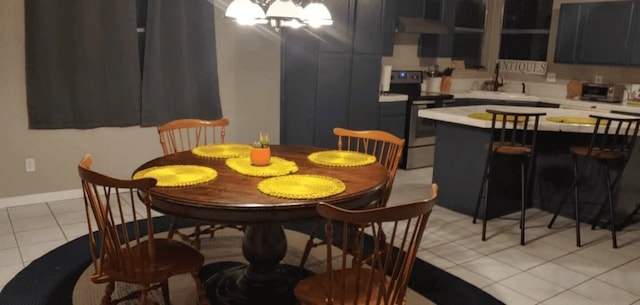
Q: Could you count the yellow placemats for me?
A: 7